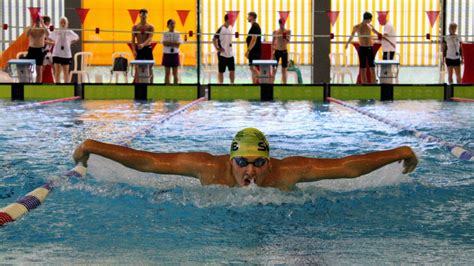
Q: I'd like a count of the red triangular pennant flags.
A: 9